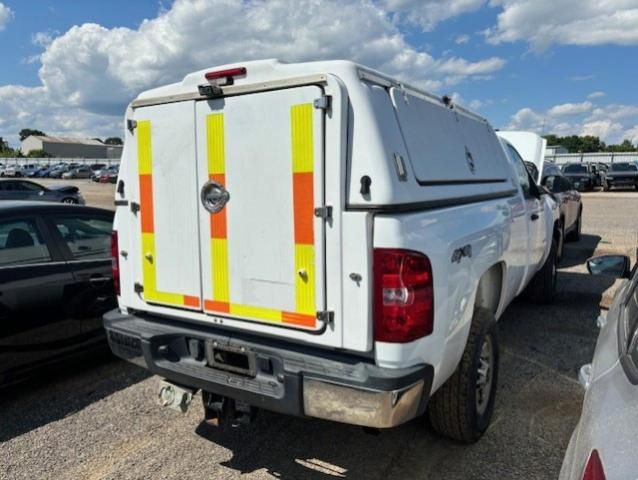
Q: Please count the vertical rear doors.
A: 2